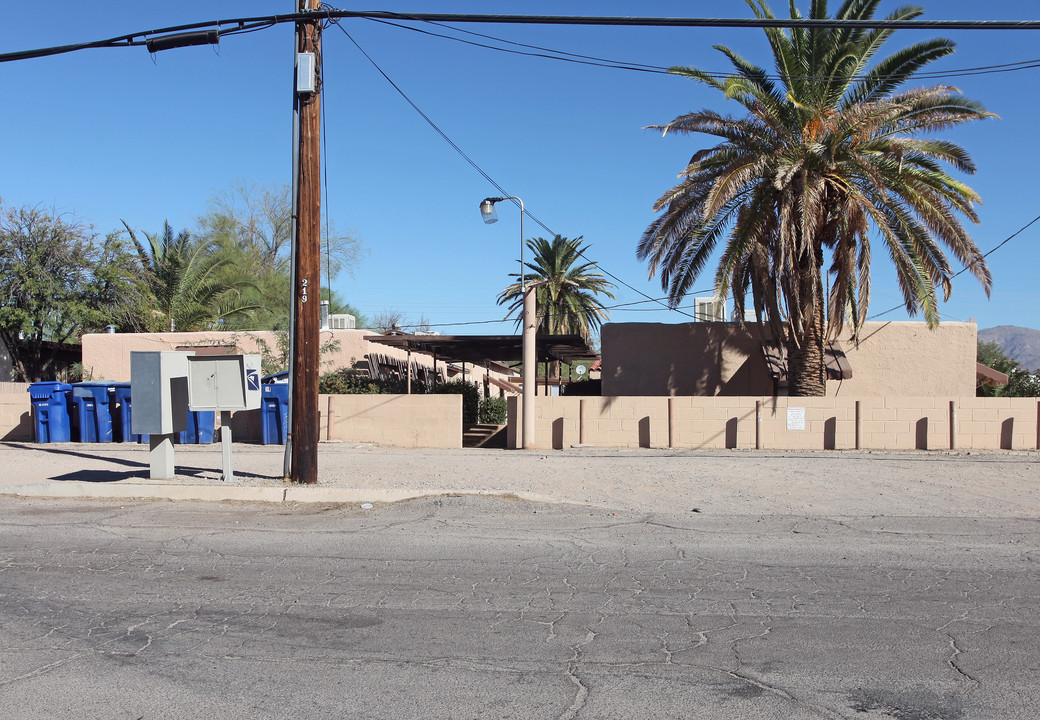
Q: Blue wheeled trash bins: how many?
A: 5